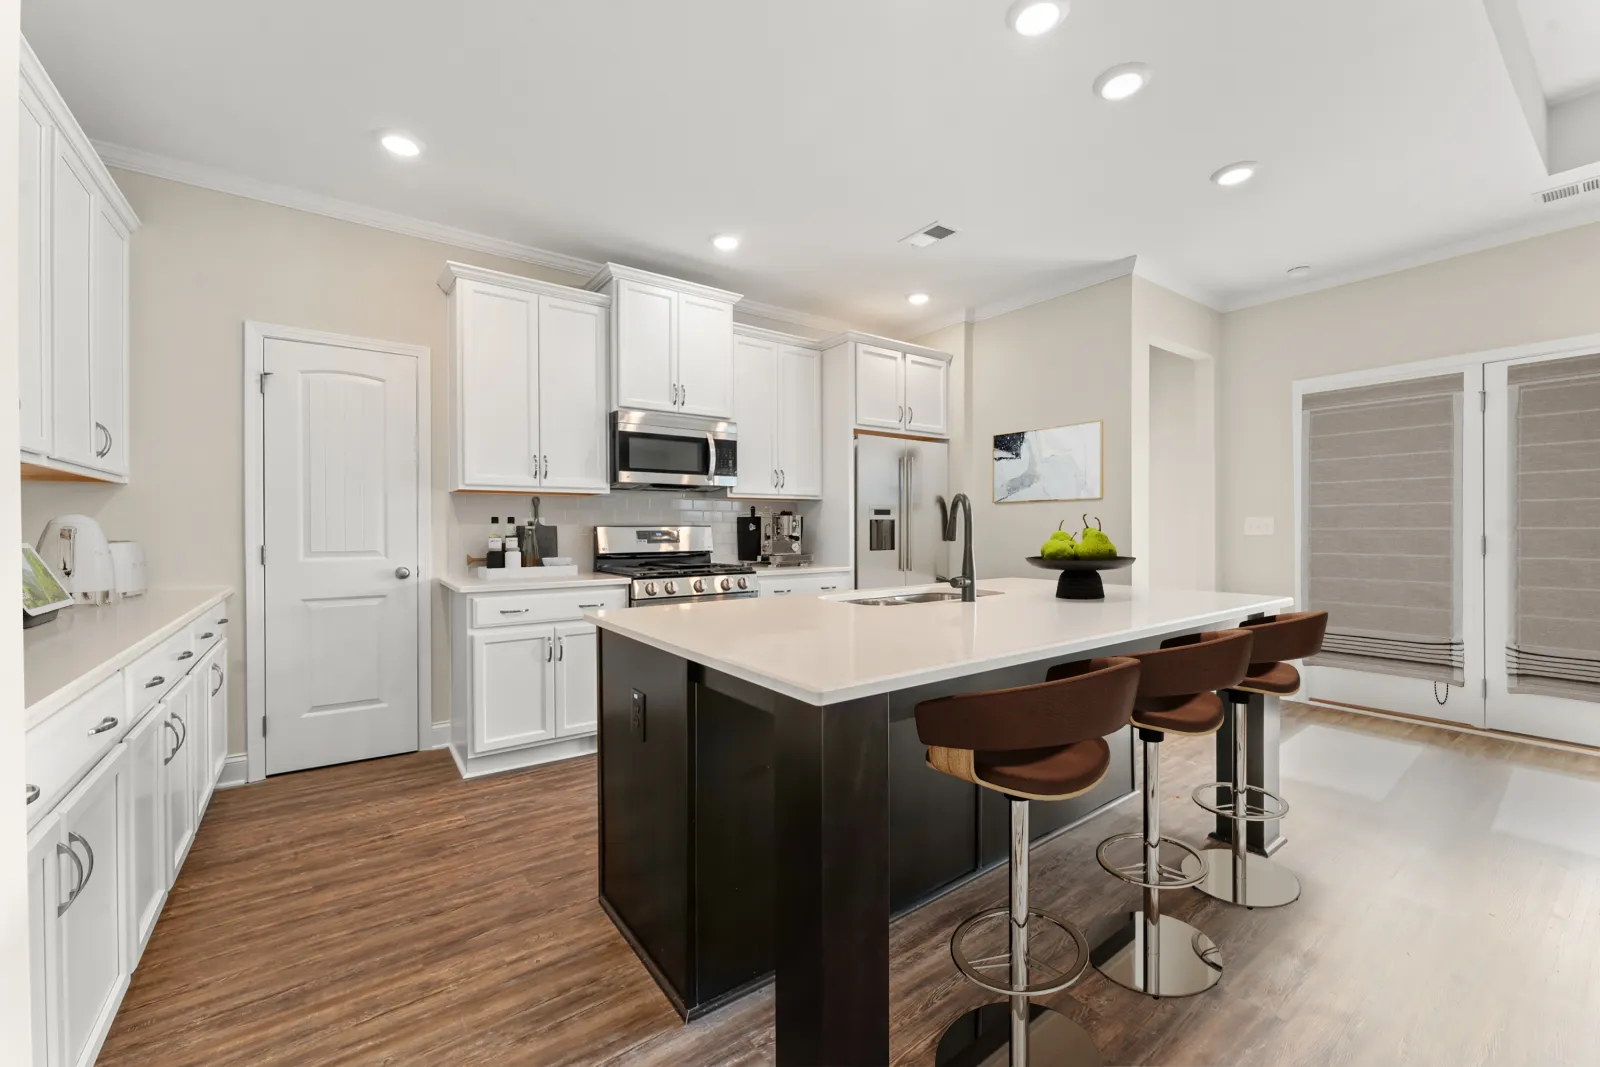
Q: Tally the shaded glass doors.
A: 2